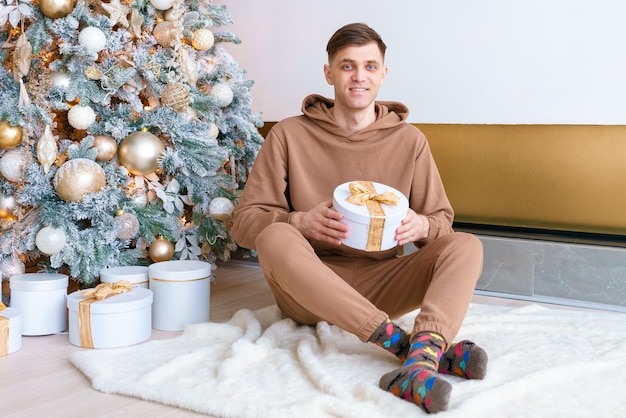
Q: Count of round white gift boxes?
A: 6